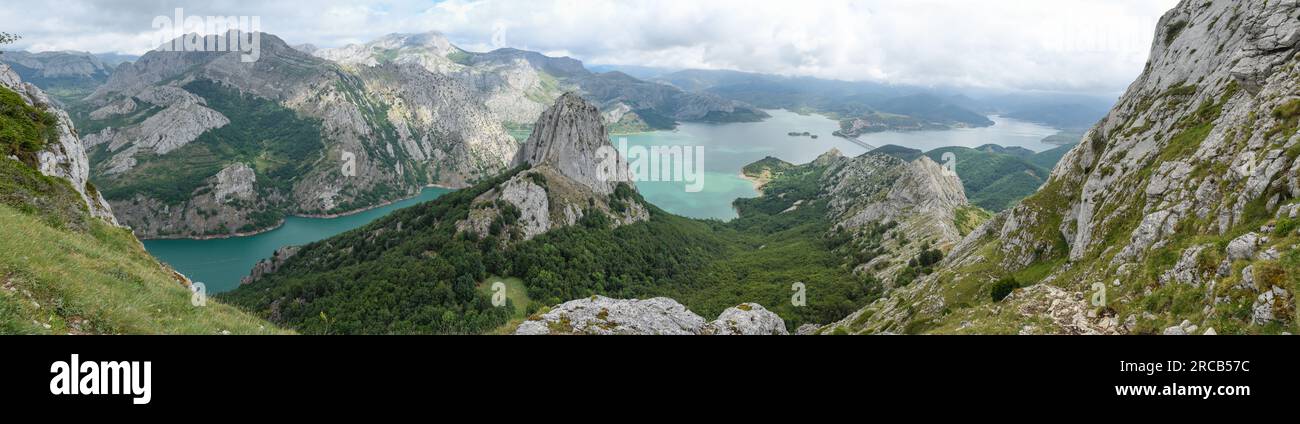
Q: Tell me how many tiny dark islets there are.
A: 3